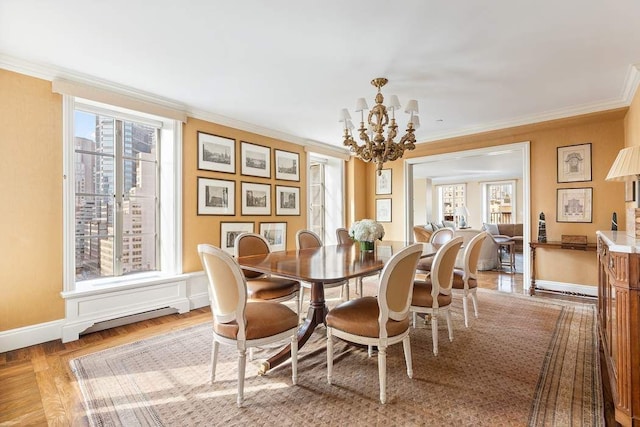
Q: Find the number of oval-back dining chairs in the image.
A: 8